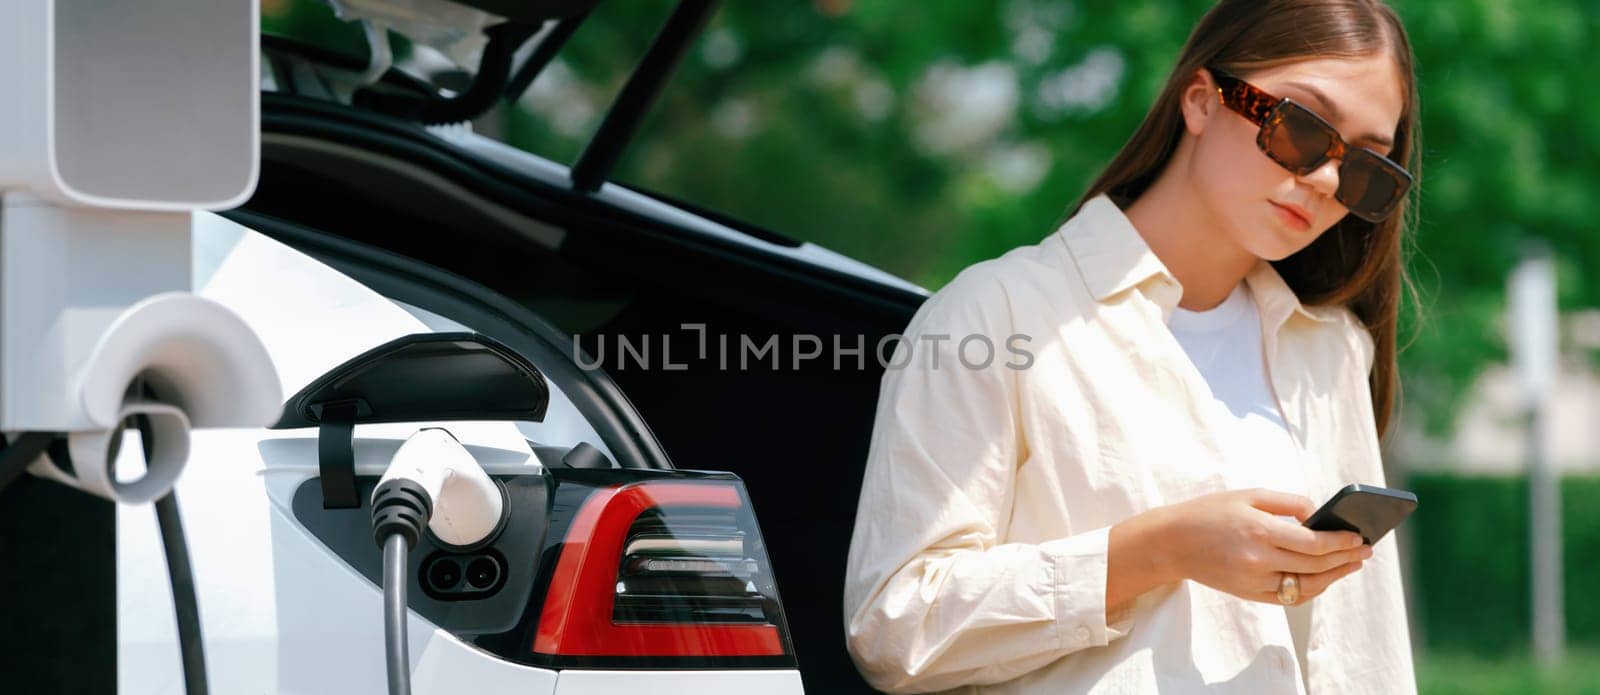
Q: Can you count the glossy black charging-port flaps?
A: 1